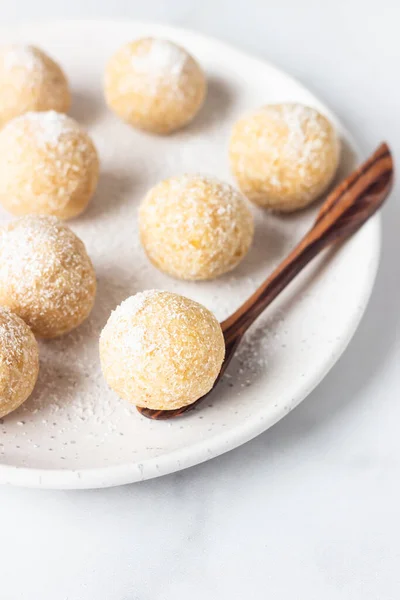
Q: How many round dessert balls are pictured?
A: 8